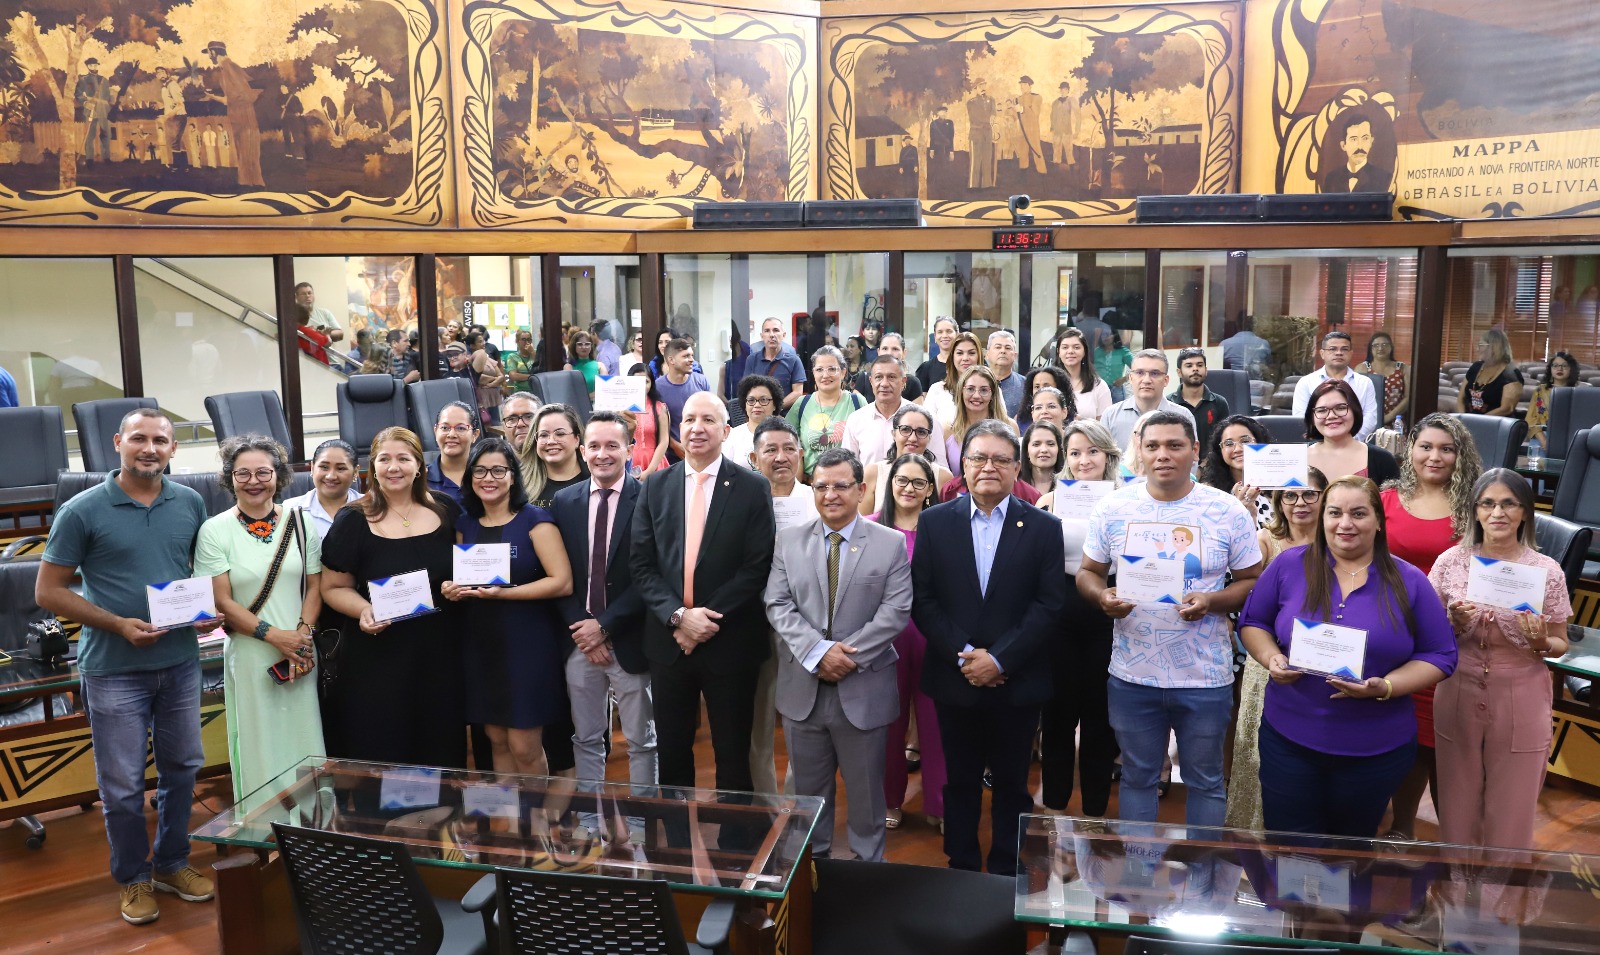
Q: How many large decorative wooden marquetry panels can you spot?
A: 4